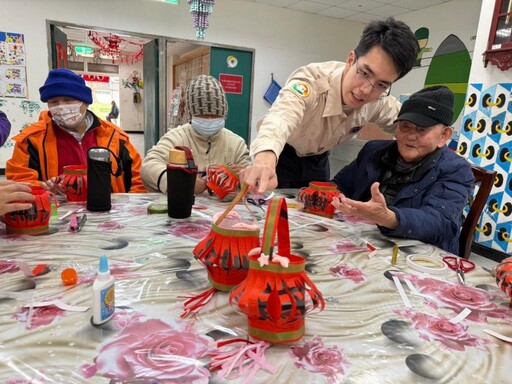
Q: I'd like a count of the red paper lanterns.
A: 7